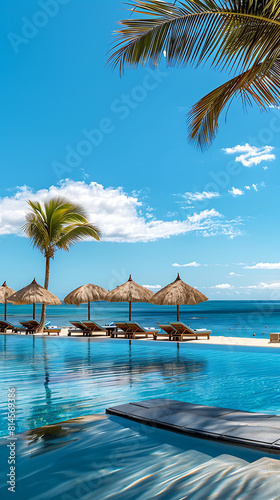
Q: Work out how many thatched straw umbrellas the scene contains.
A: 5